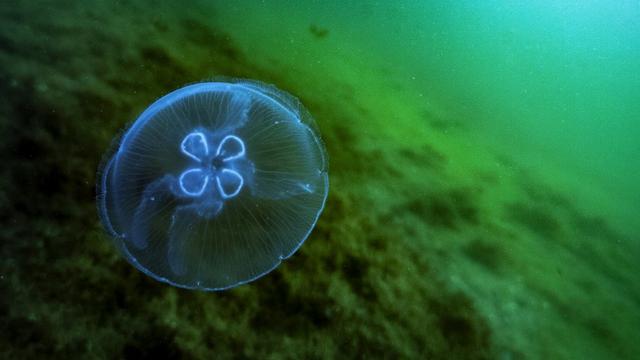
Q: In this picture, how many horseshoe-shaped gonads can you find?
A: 4